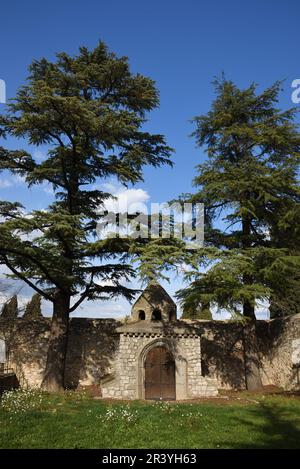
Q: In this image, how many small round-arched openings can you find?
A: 3